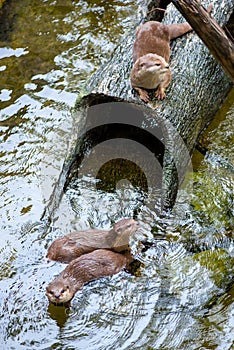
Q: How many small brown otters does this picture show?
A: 3